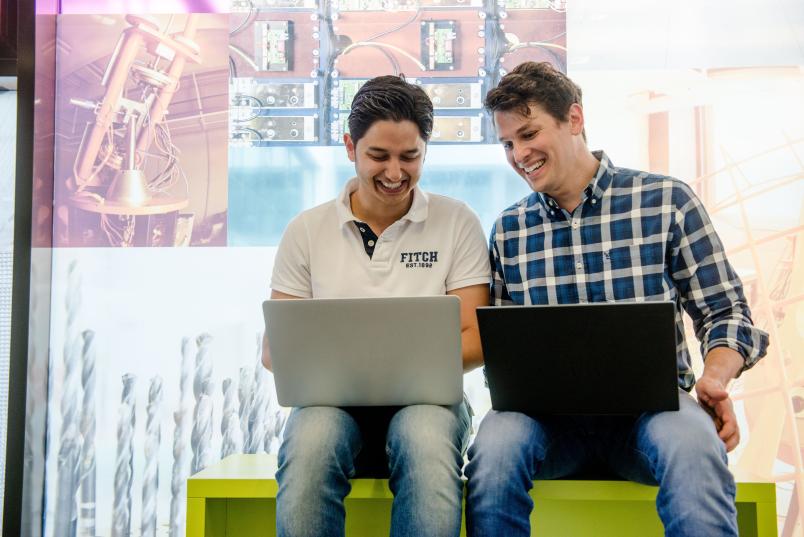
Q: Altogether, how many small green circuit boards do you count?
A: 2